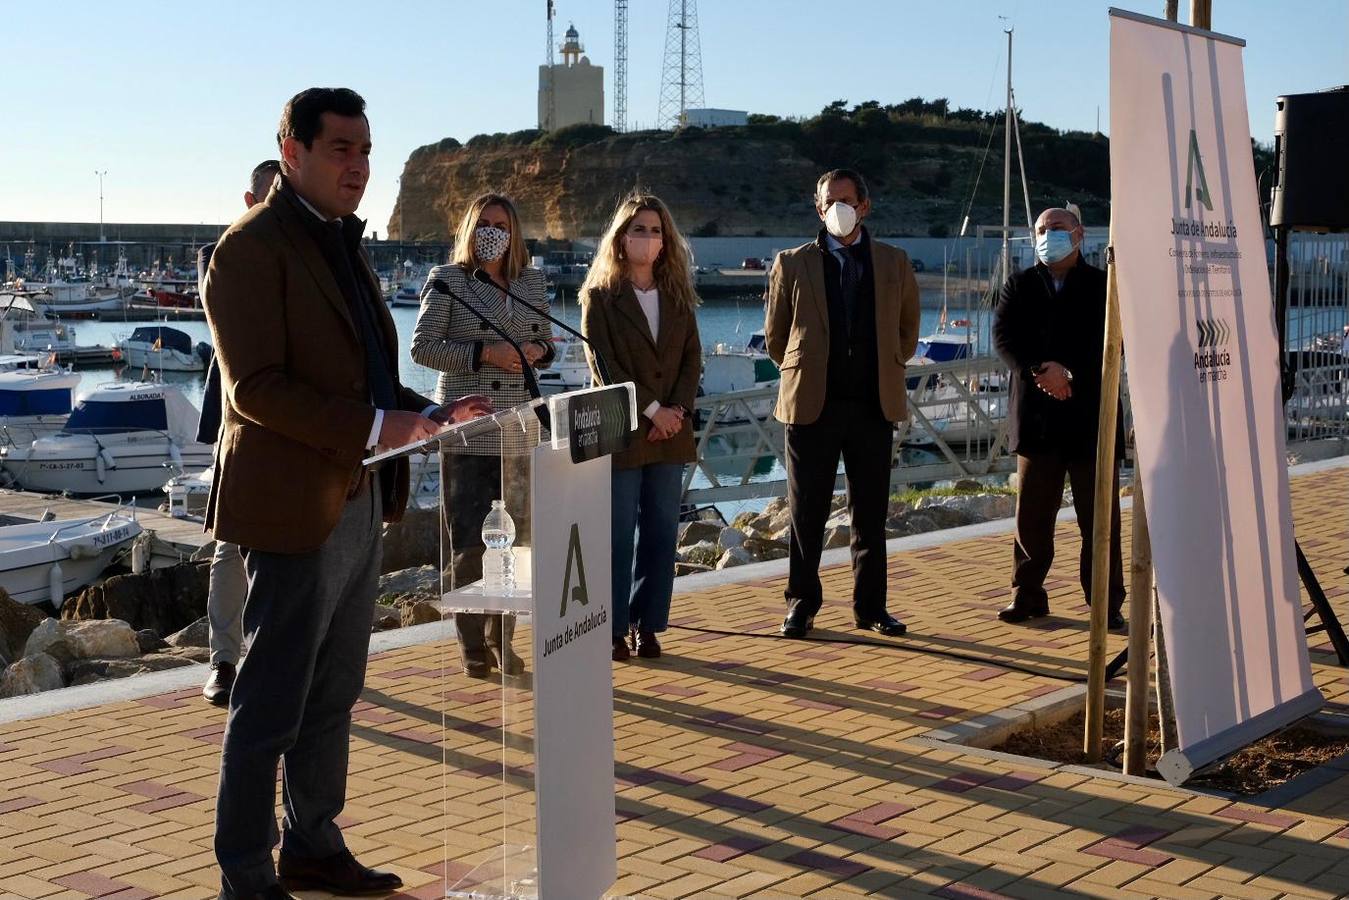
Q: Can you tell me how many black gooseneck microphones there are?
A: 2